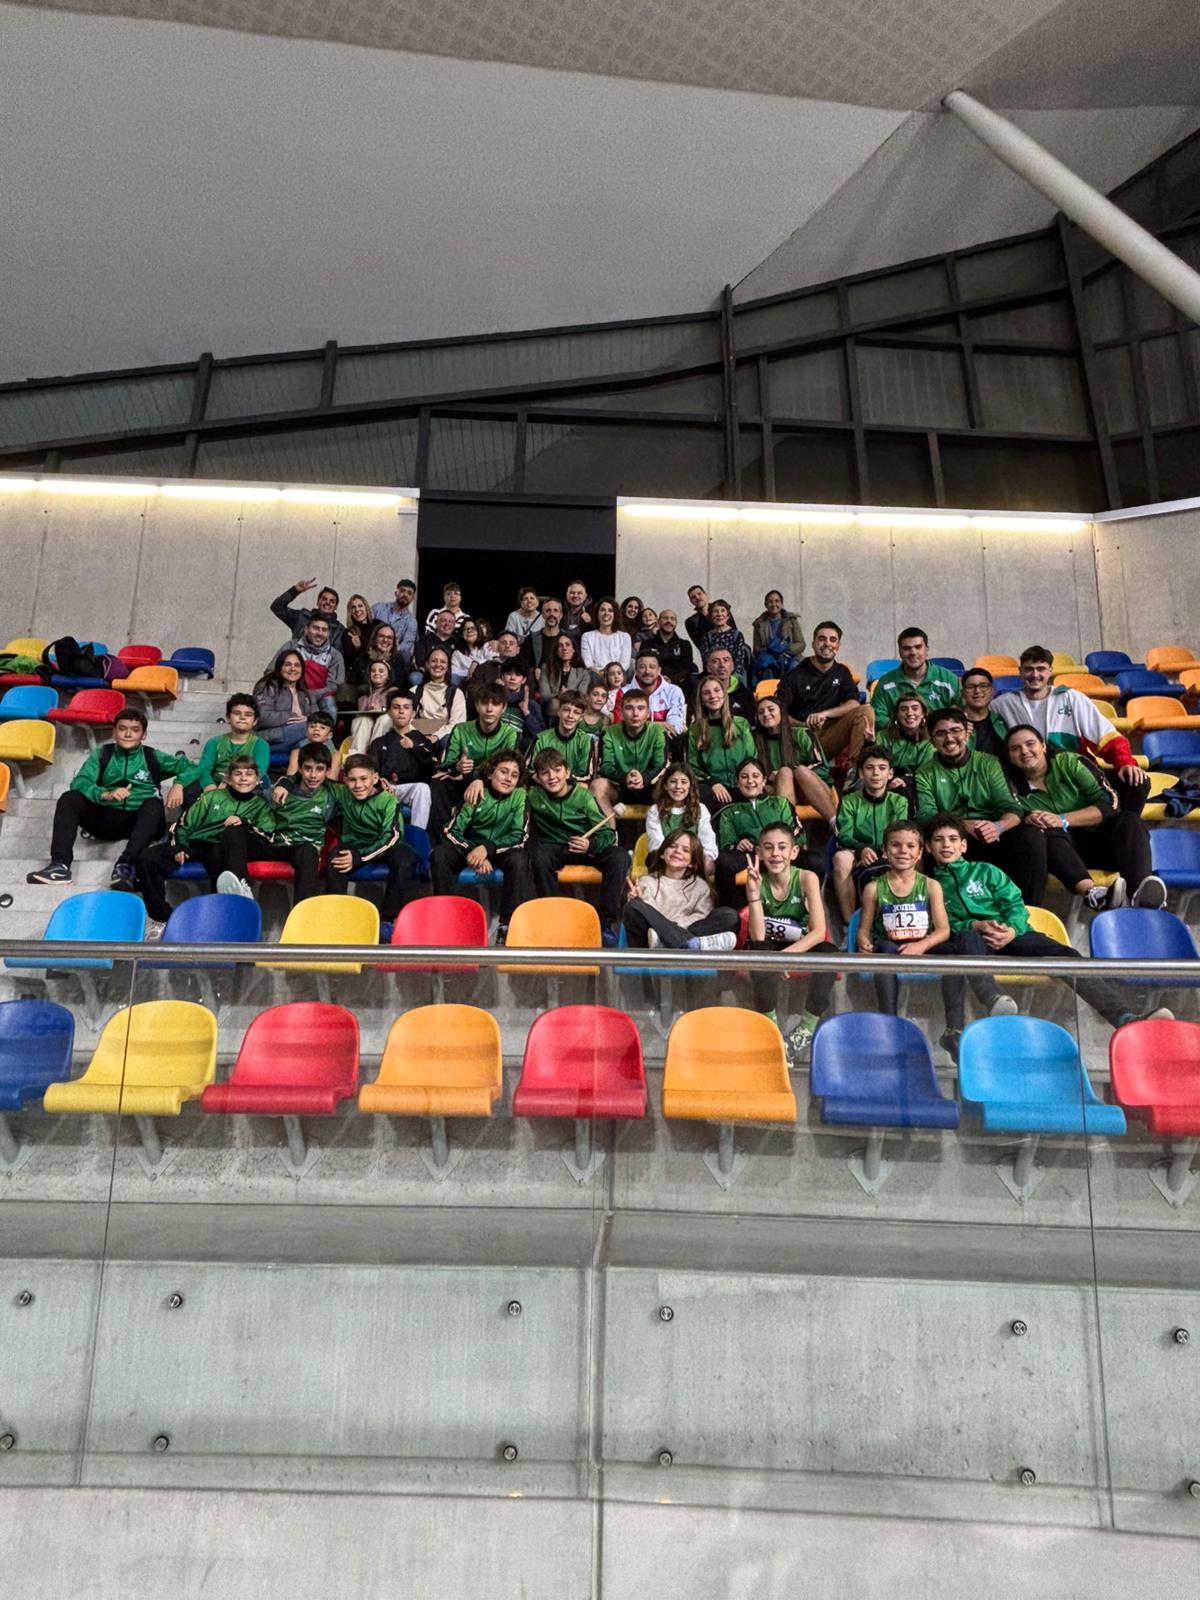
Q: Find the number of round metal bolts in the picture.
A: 12